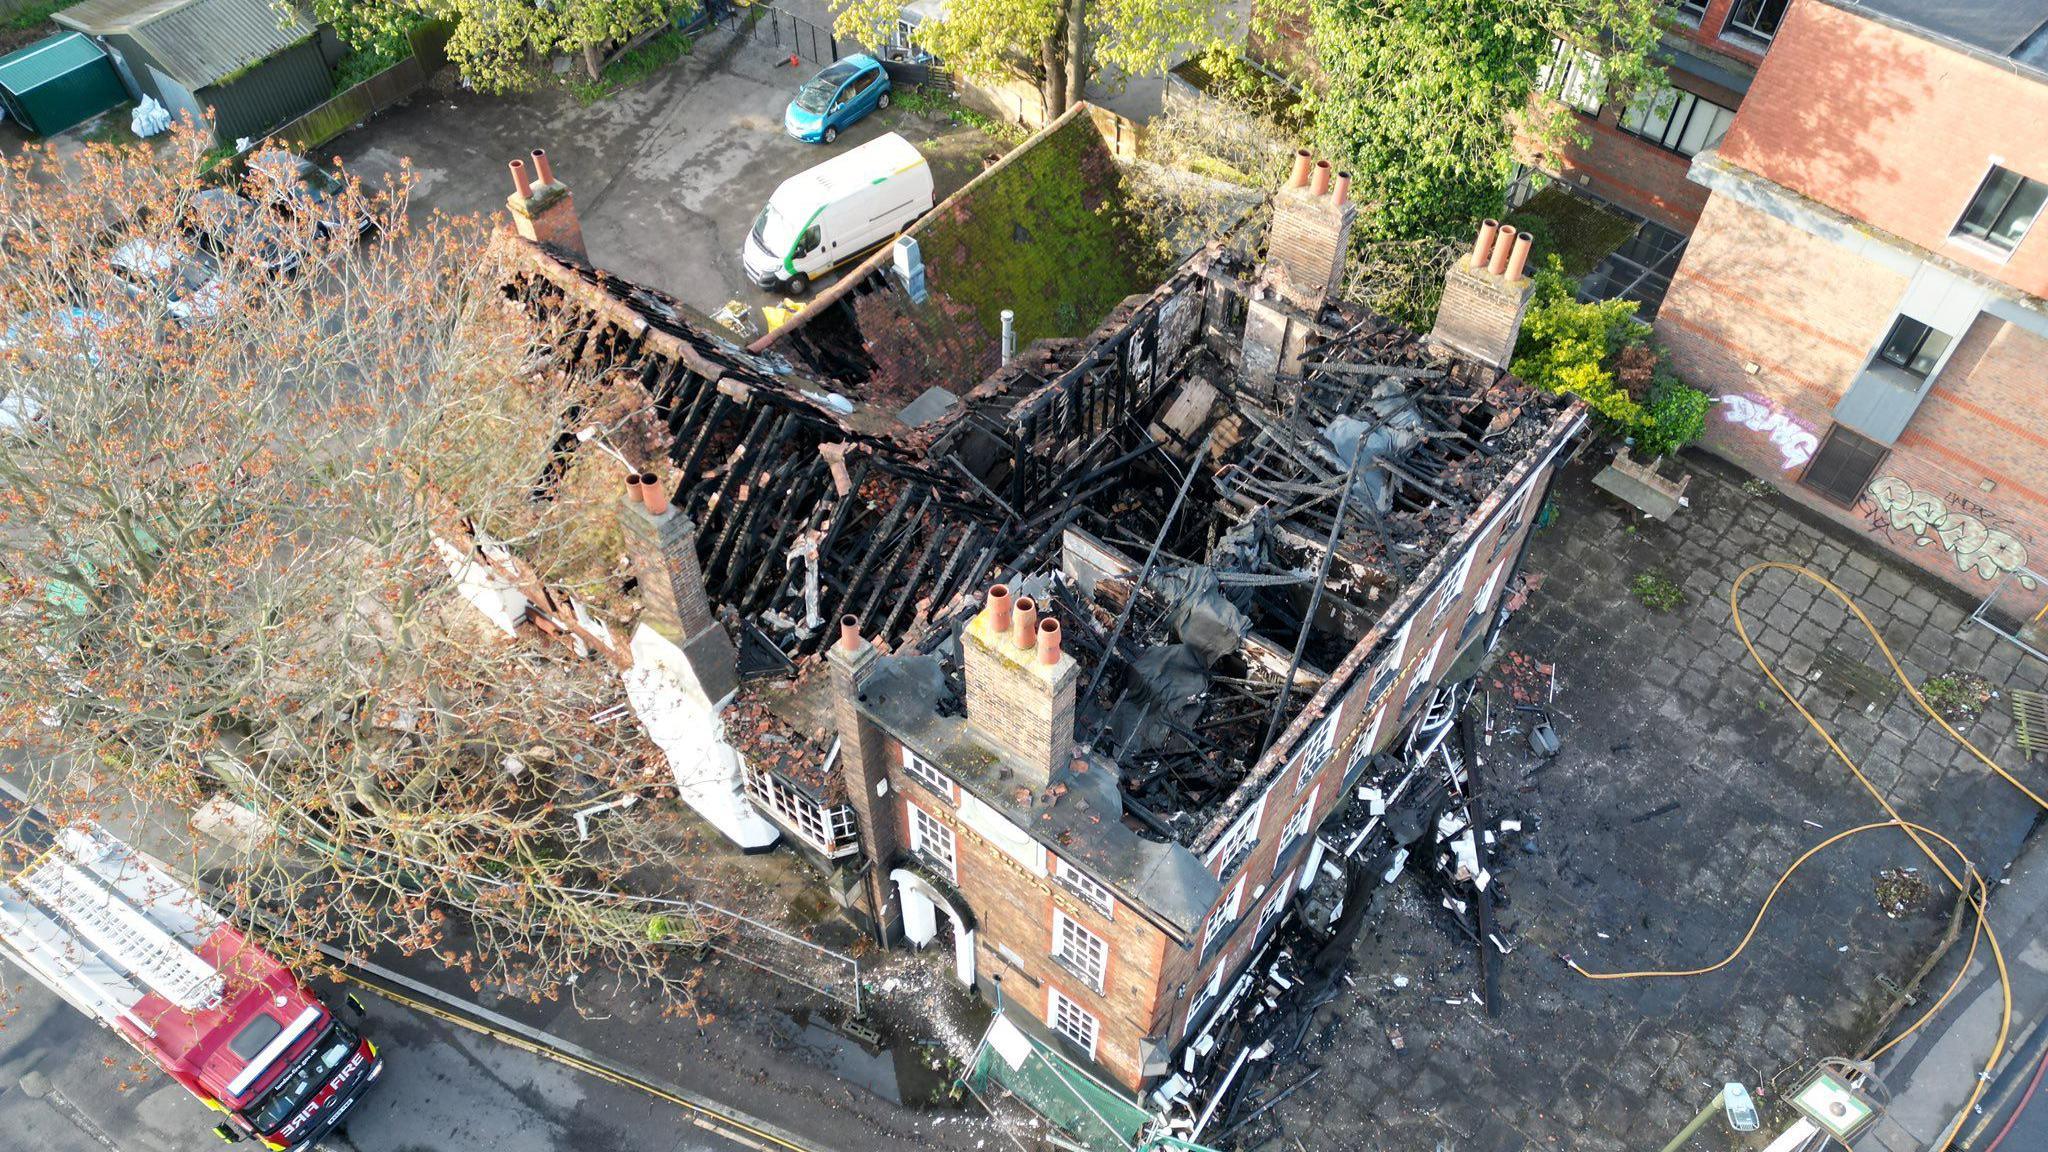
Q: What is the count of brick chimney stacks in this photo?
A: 6